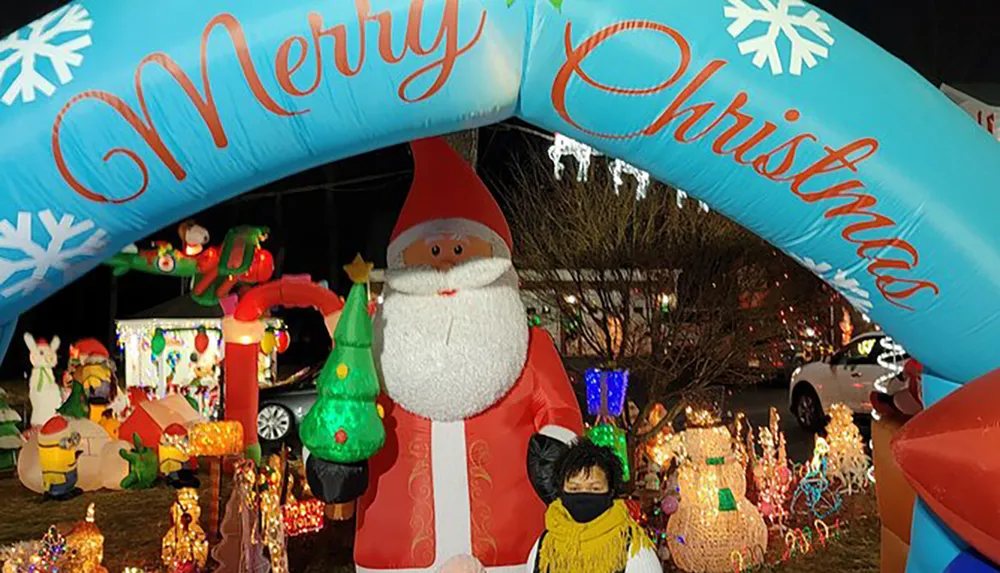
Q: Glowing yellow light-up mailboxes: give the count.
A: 1